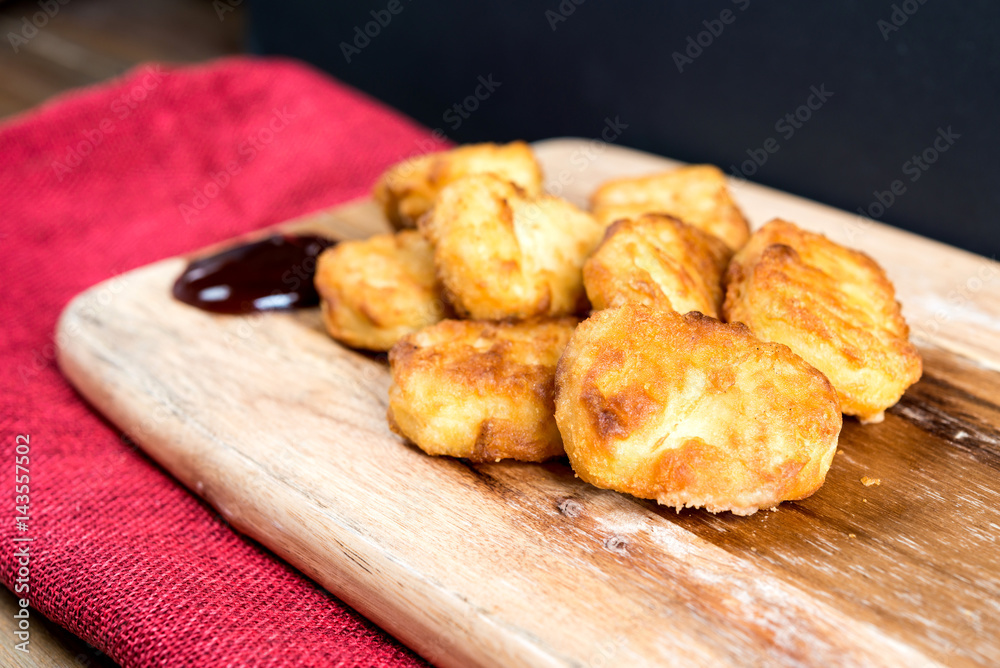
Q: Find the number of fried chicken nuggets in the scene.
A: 8